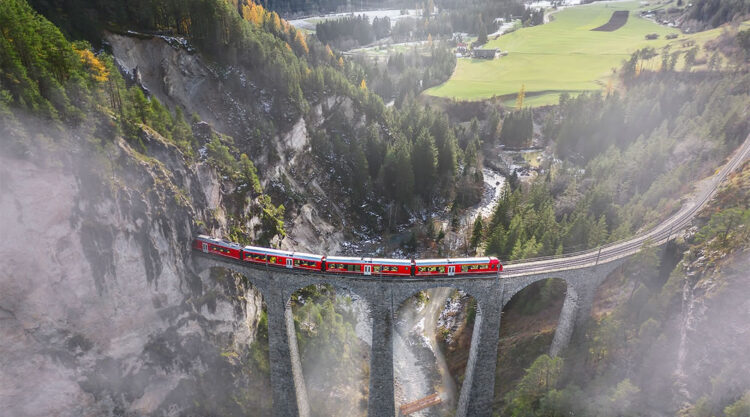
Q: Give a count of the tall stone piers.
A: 4